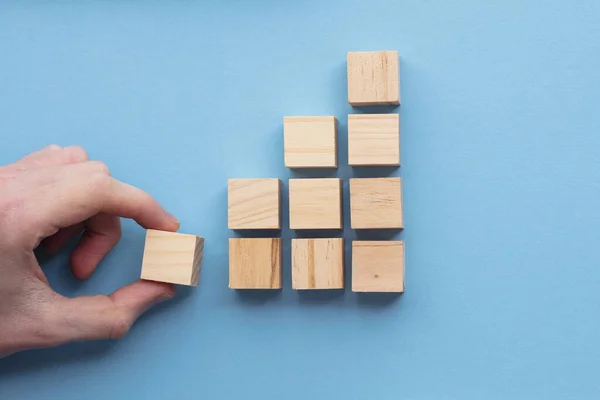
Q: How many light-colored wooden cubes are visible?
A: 10